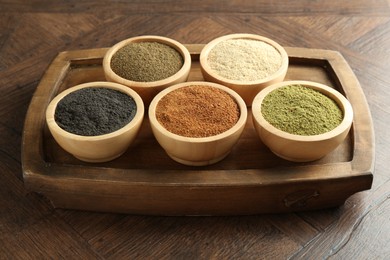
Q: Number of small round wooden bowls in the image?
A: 5